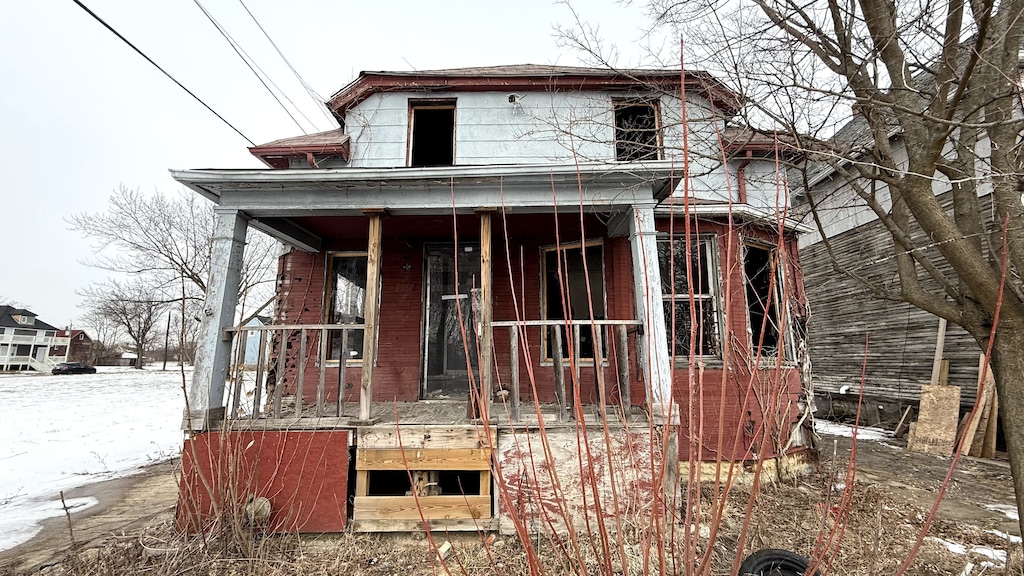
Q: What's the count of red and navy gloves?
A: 0